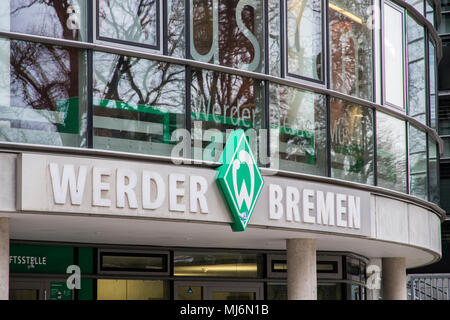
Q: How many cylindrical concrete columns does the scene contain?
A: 3